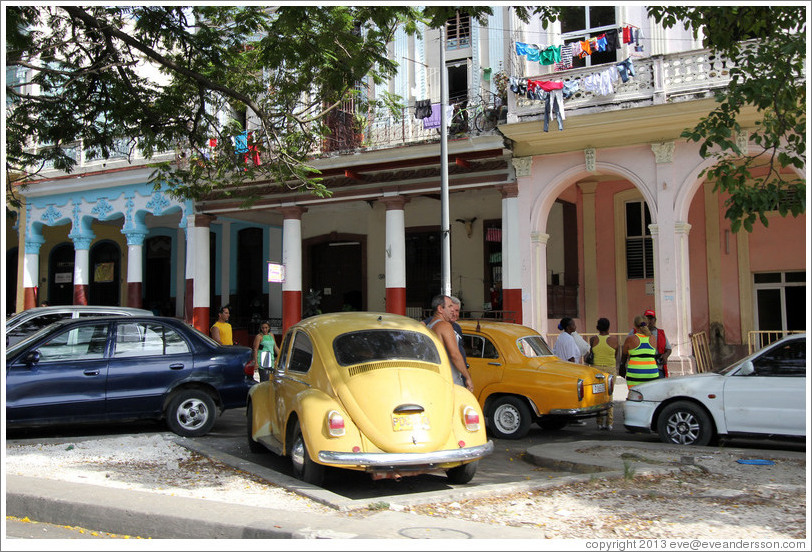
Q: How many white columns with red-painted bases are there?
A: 7